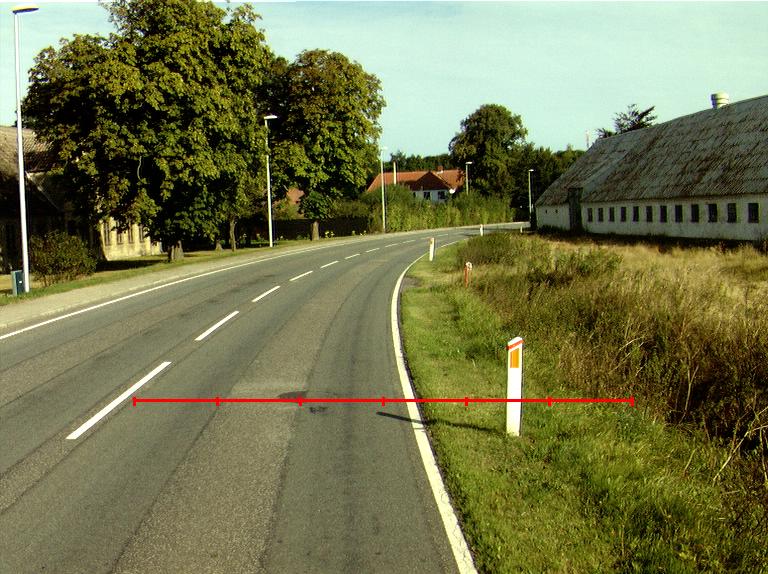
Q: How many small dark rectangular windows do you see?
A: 12